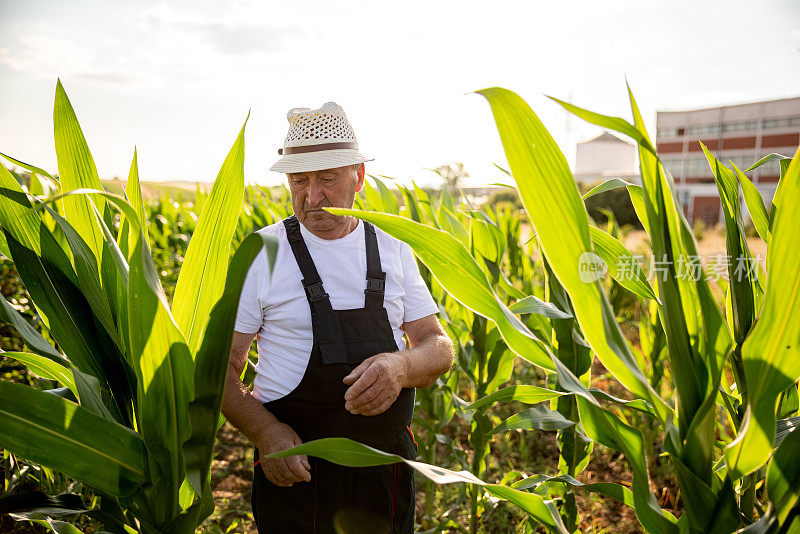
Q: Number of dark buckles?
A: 2